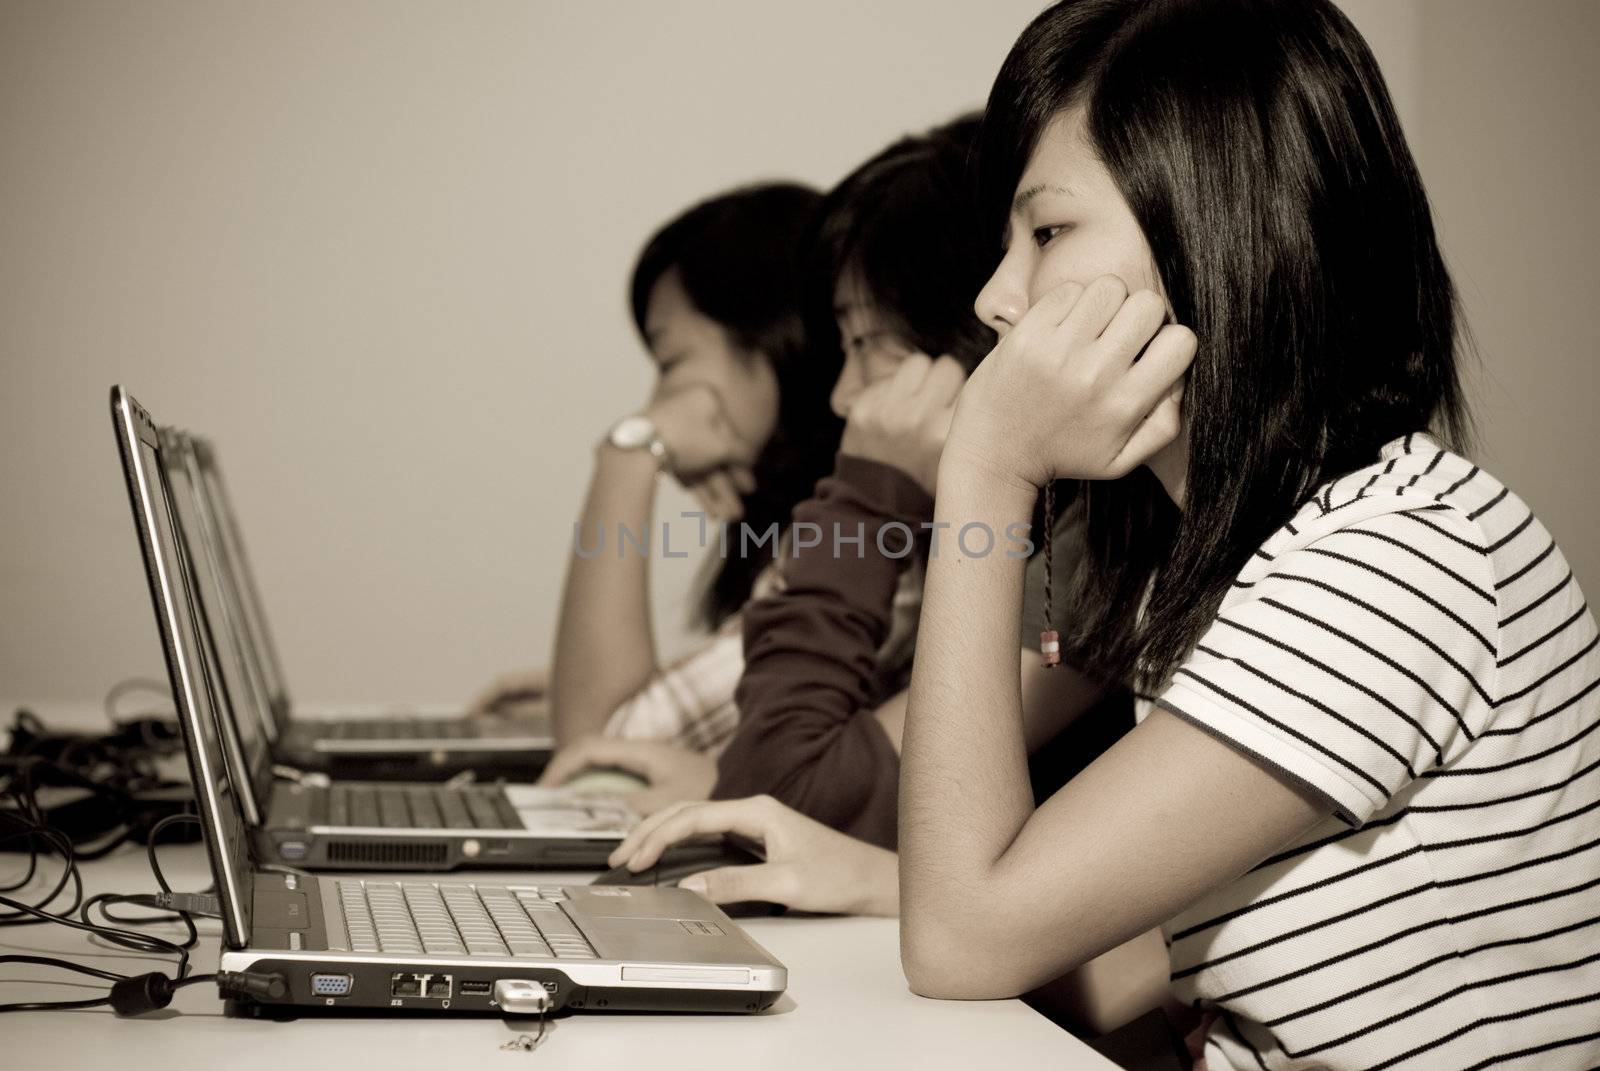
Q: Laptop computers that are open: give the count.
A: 3